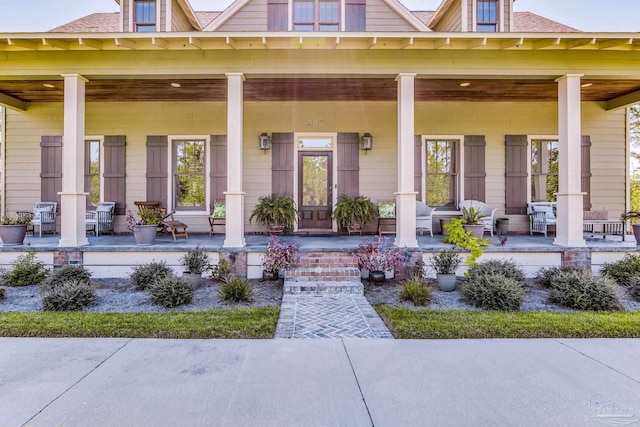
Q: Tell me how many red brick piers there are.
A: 4